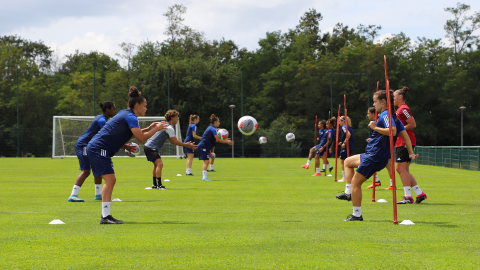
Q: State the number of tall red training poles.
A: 6